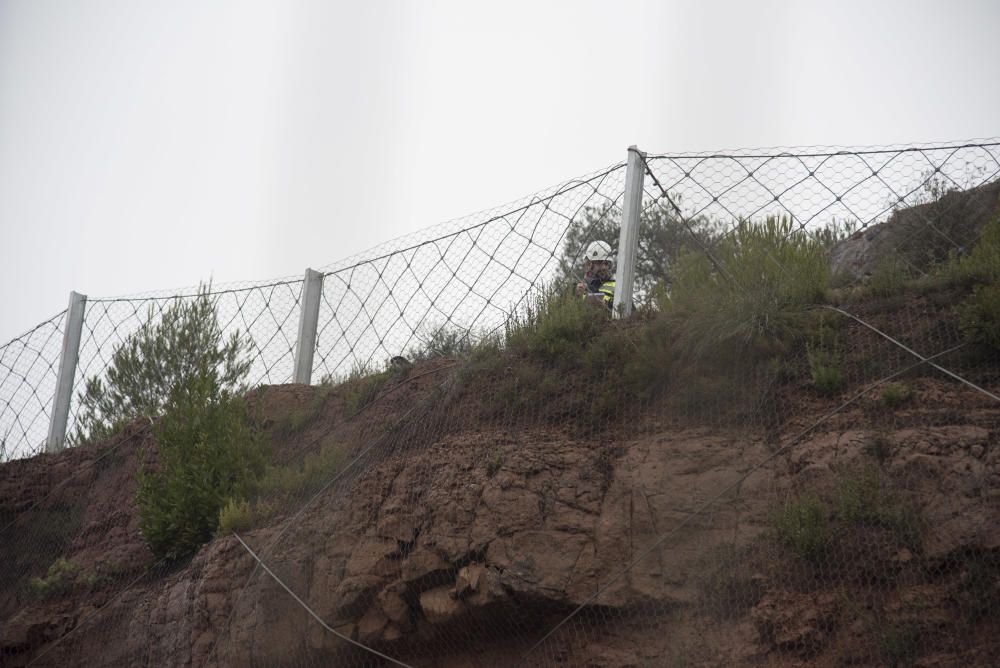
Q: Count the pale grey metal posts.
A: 3